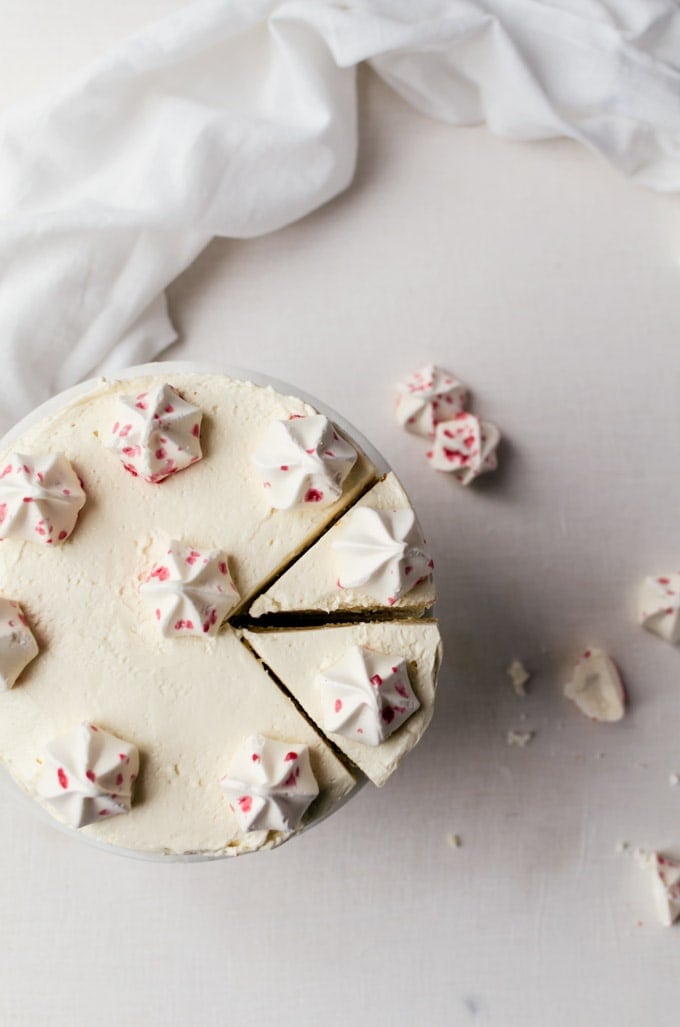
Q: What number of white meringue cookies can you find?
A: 14